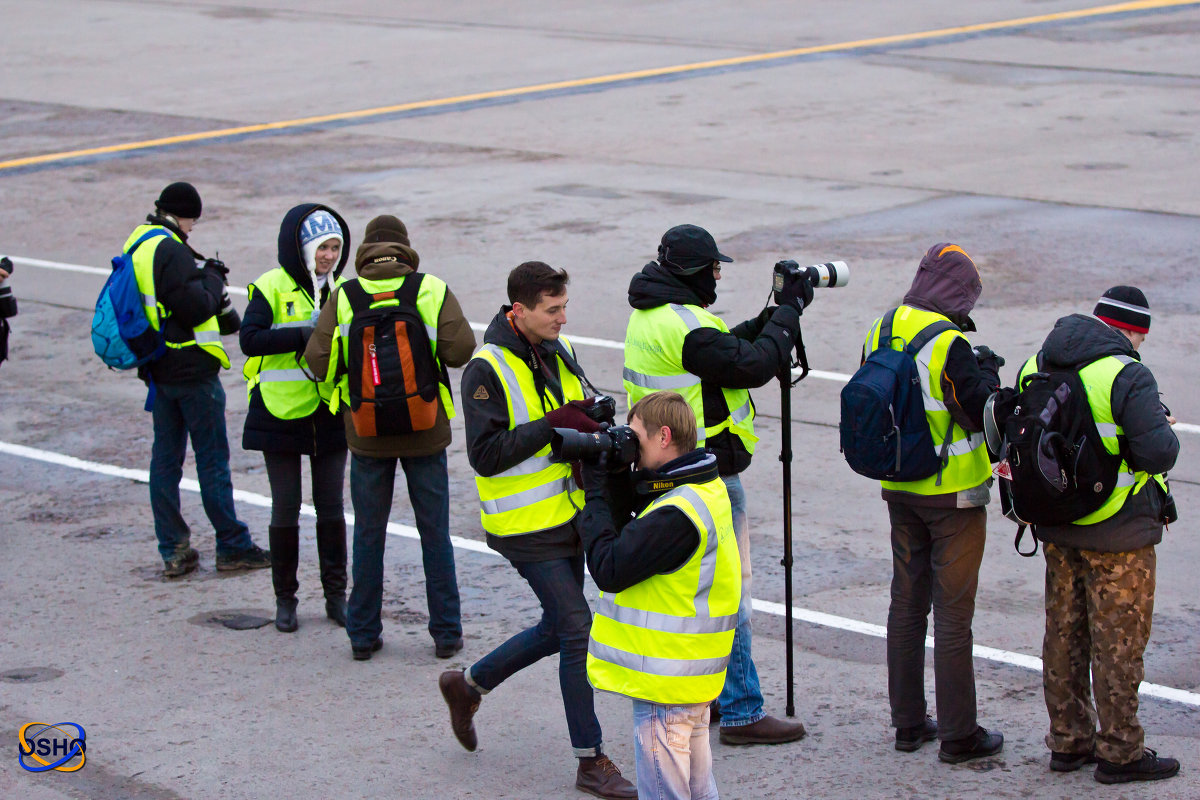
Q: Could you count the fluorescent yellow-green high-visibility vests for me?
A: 8